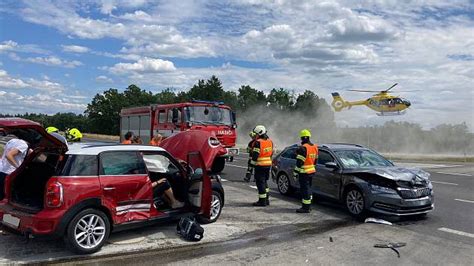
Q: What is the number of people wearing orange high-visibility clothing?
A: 4